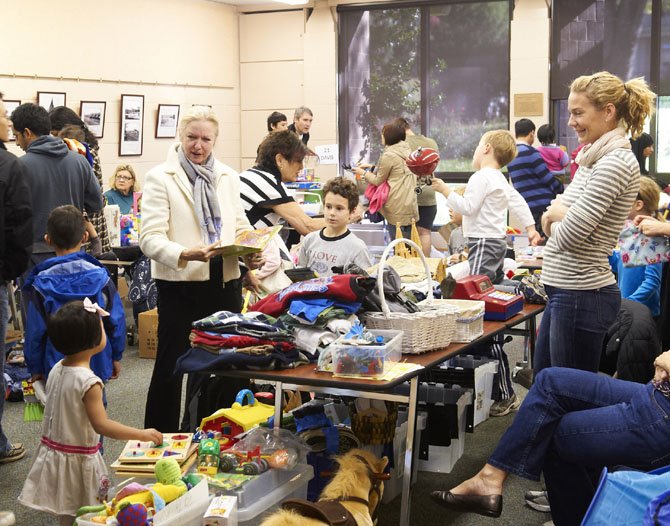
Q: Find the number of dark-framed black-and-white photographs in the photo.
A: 5